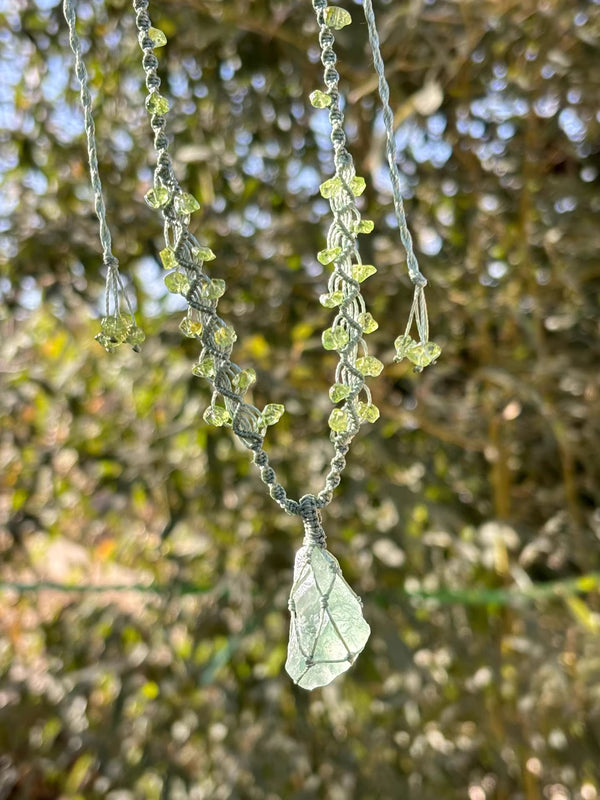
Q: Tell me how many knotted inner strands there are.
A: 2